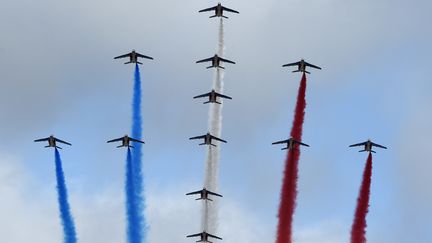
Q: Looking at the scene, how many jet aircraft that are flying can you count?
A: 12